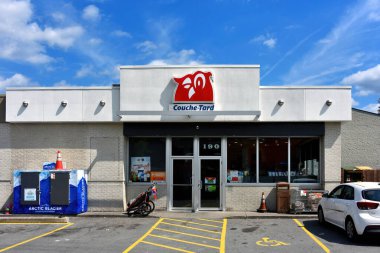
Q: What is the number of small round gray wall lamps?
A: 5